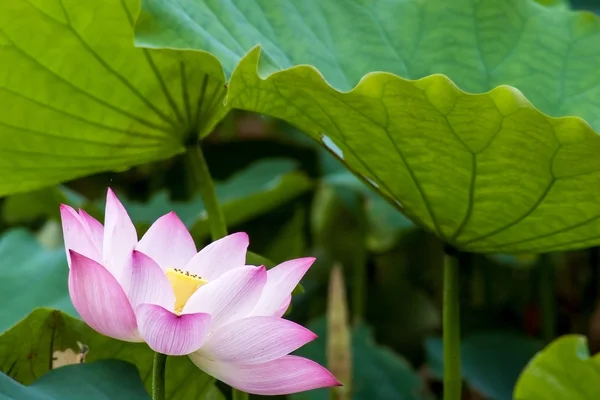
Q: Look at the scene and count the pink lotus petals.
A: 13